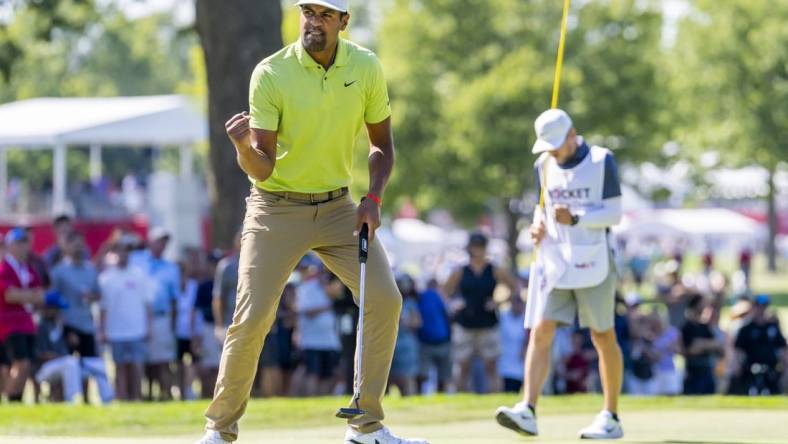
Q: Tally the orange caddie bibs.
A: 0